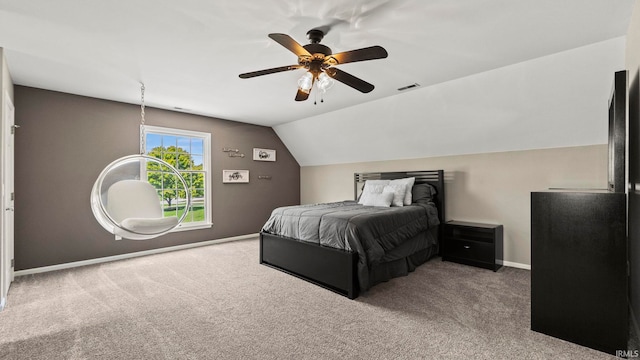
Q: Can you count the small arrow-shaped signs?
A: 3